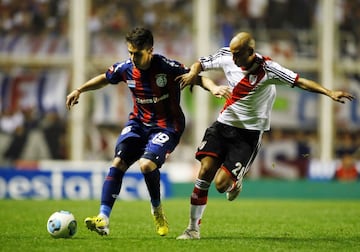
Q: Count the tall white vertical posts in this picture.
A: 3